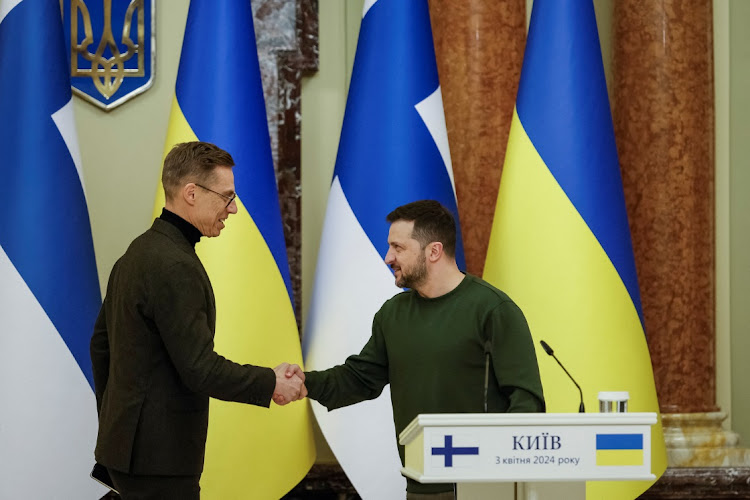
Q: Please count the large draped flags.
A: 4